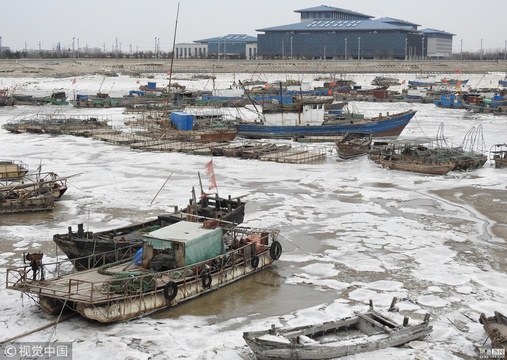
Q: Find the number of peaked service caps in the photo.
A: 0